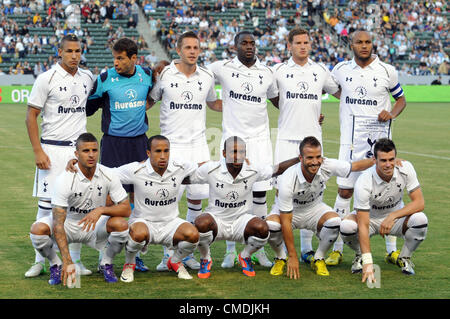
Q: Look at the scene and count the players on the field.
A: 11